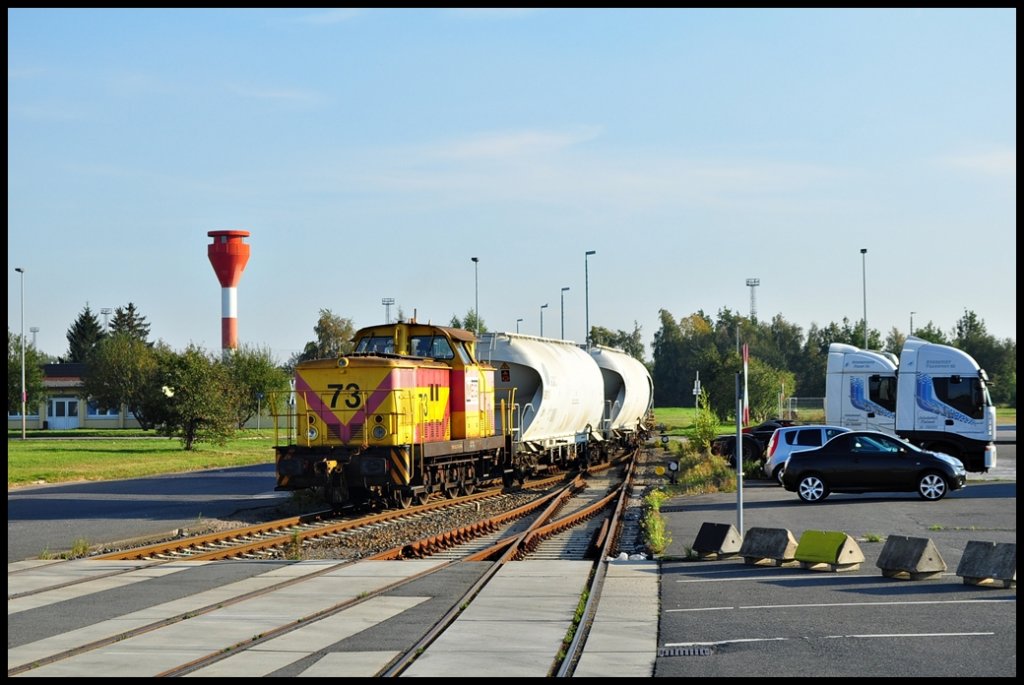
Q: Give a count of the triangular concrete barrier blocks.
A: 5